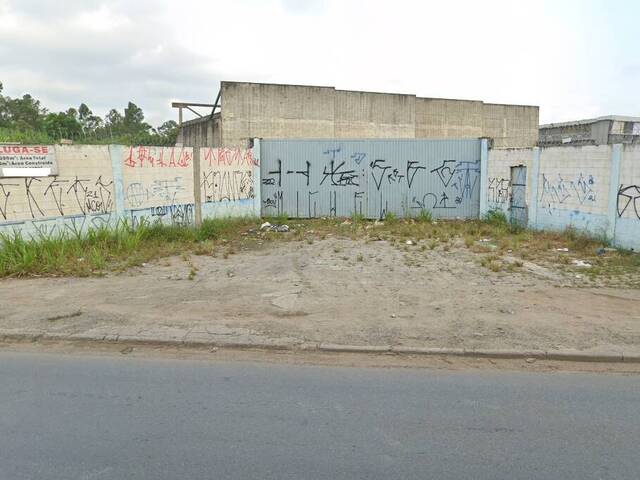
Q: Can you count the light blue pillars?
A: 5